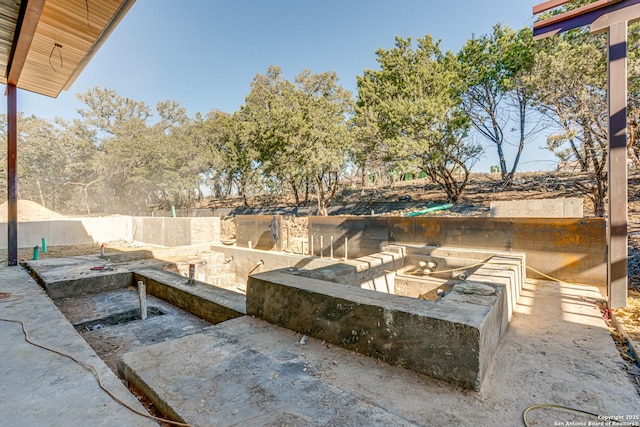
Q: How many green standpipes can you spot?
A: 3